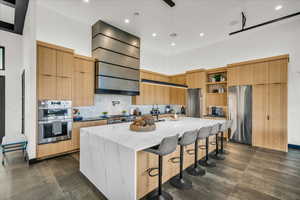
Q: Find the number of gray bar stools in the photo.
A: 6